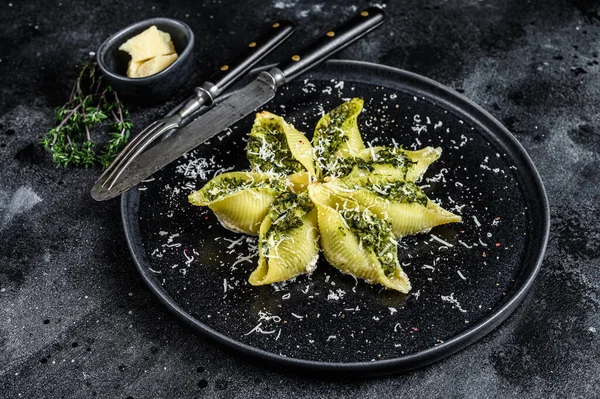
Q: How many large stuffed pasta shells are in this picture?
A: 7